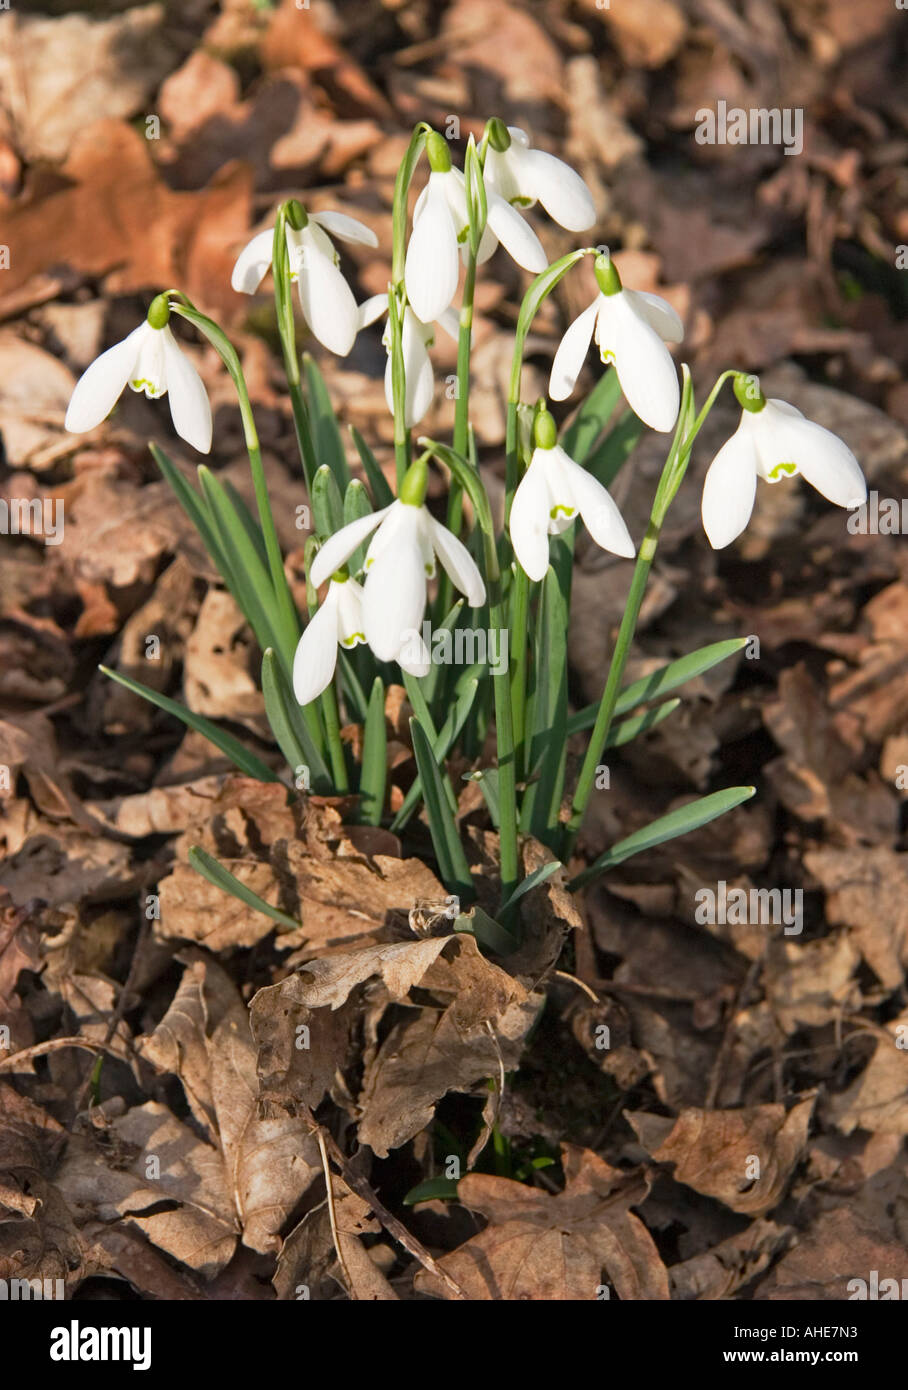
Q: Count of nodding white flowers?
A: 10